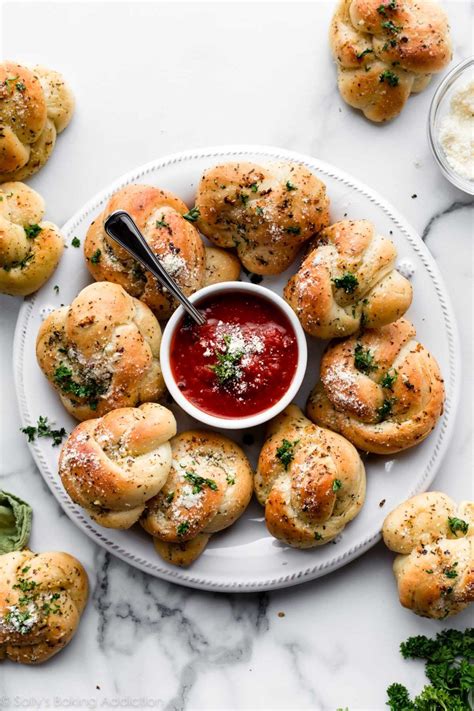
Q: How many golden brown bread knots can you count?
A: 13